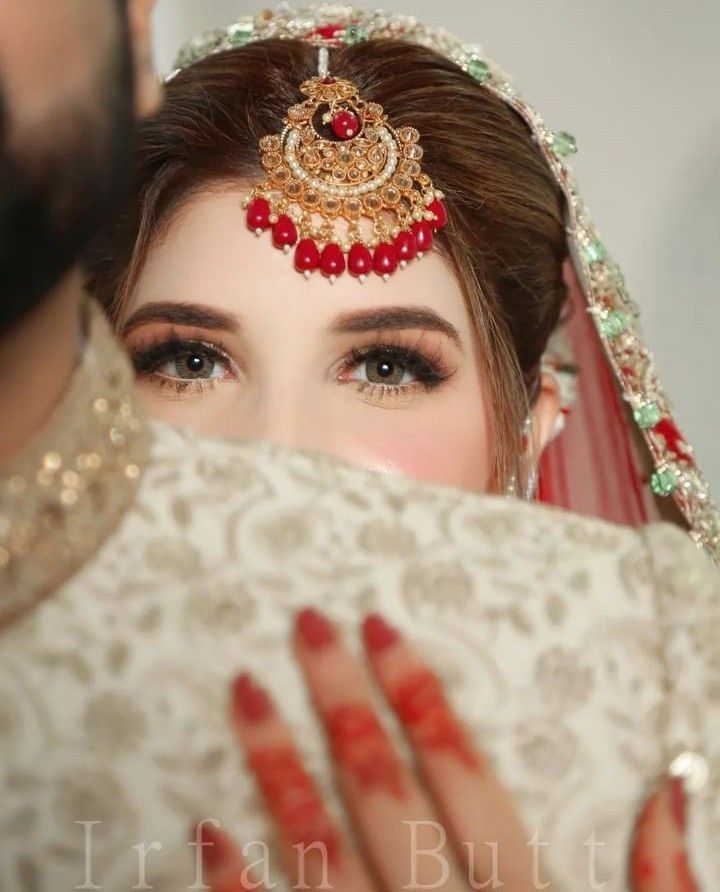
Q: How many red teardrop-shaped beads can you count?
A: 9